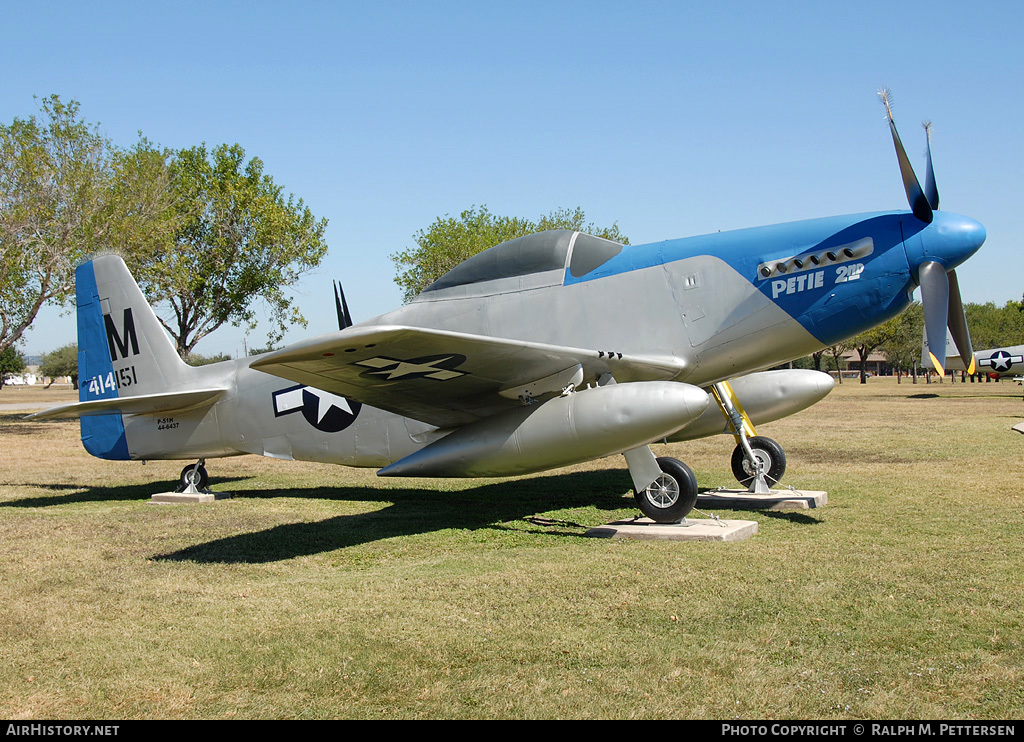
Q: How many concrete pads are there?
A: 3